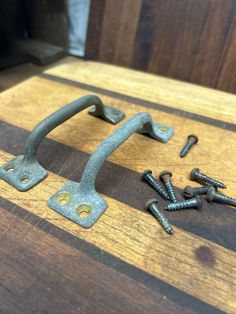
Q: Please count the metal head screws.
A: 8